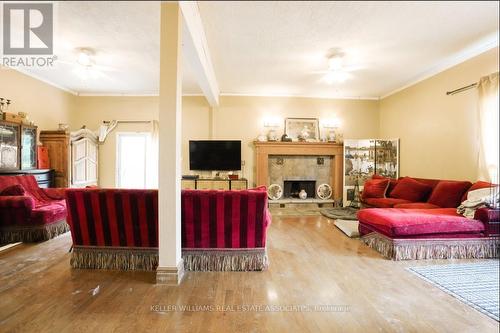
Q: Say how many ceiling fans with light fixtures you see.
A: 2